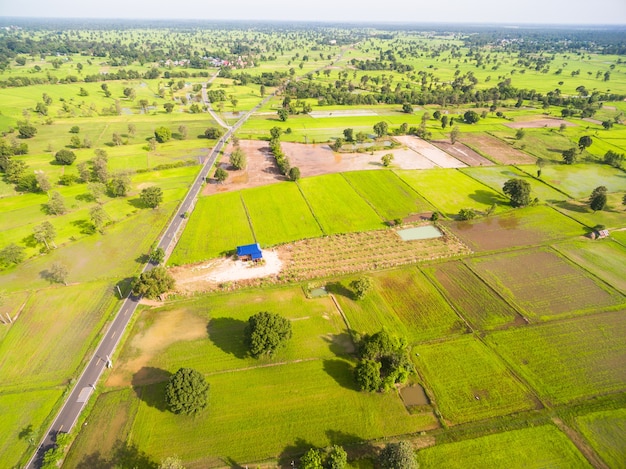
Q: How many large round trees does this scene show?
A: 2